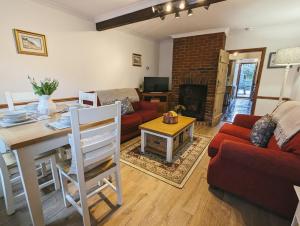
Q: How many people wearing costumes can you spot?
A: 0